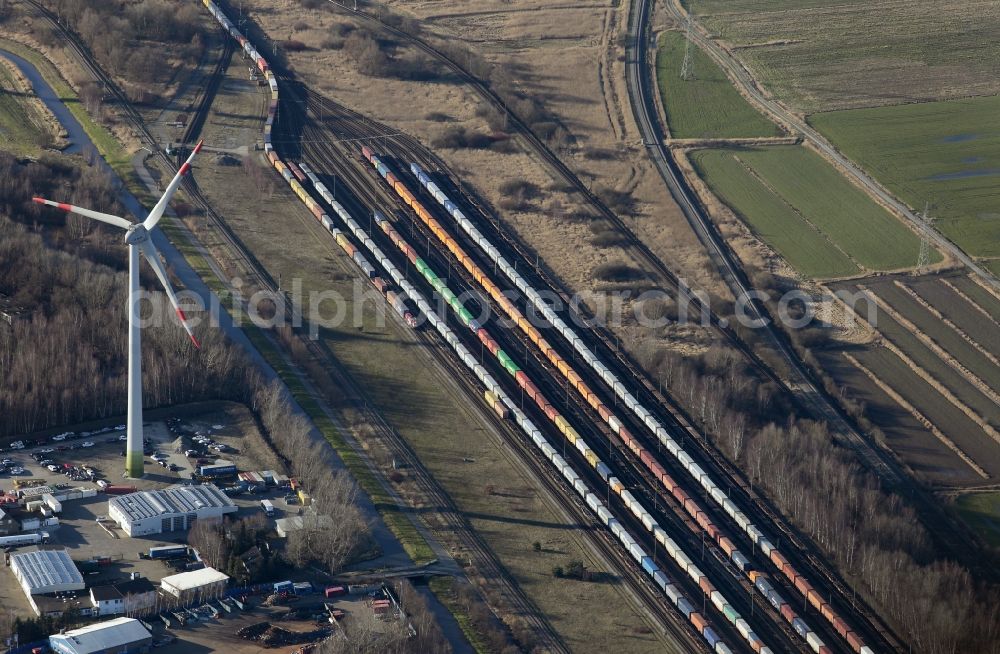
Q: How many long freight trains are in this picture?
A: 5